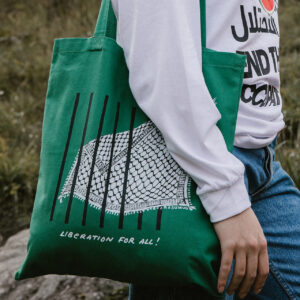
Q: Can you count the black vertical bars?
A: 7